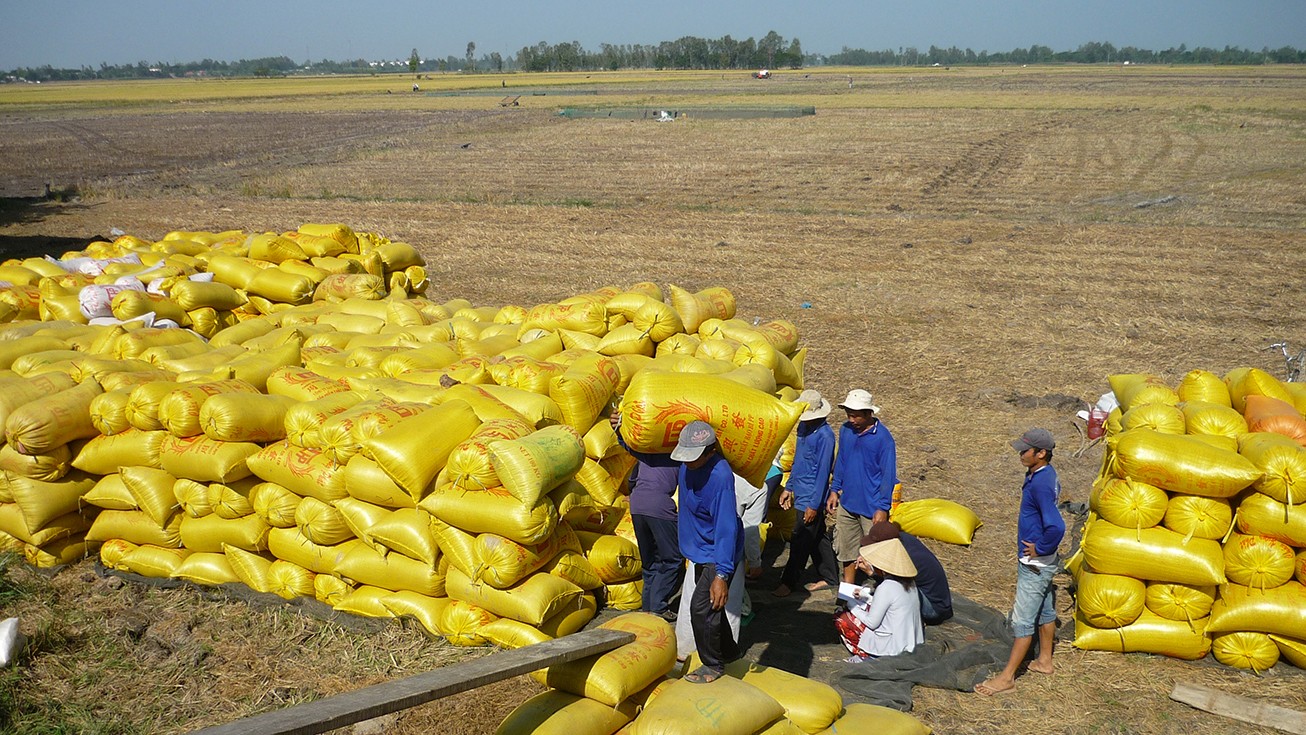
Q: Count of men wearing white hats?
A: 2